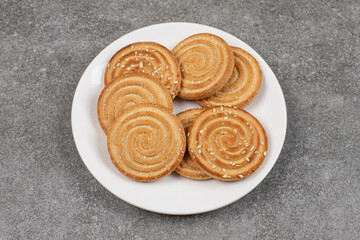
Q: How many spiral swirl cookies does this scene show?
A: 7